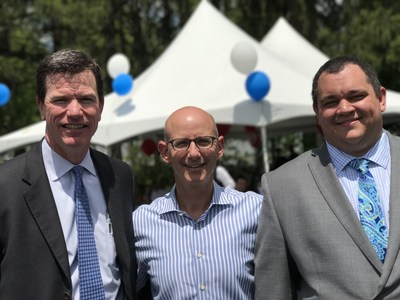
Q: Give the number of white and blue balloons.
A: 5